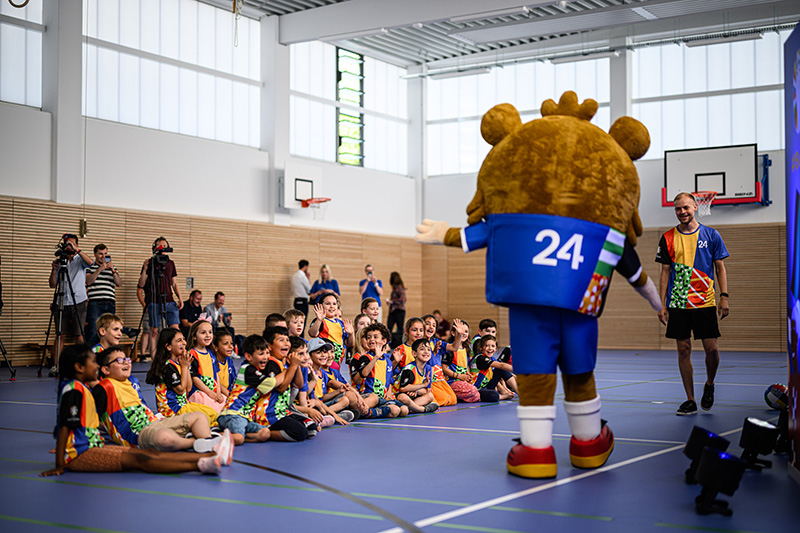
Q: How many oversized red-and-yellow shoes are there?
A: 2